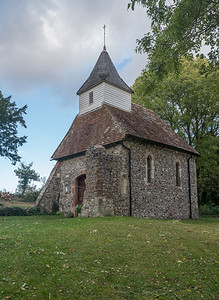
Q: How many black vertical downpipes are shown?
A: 2